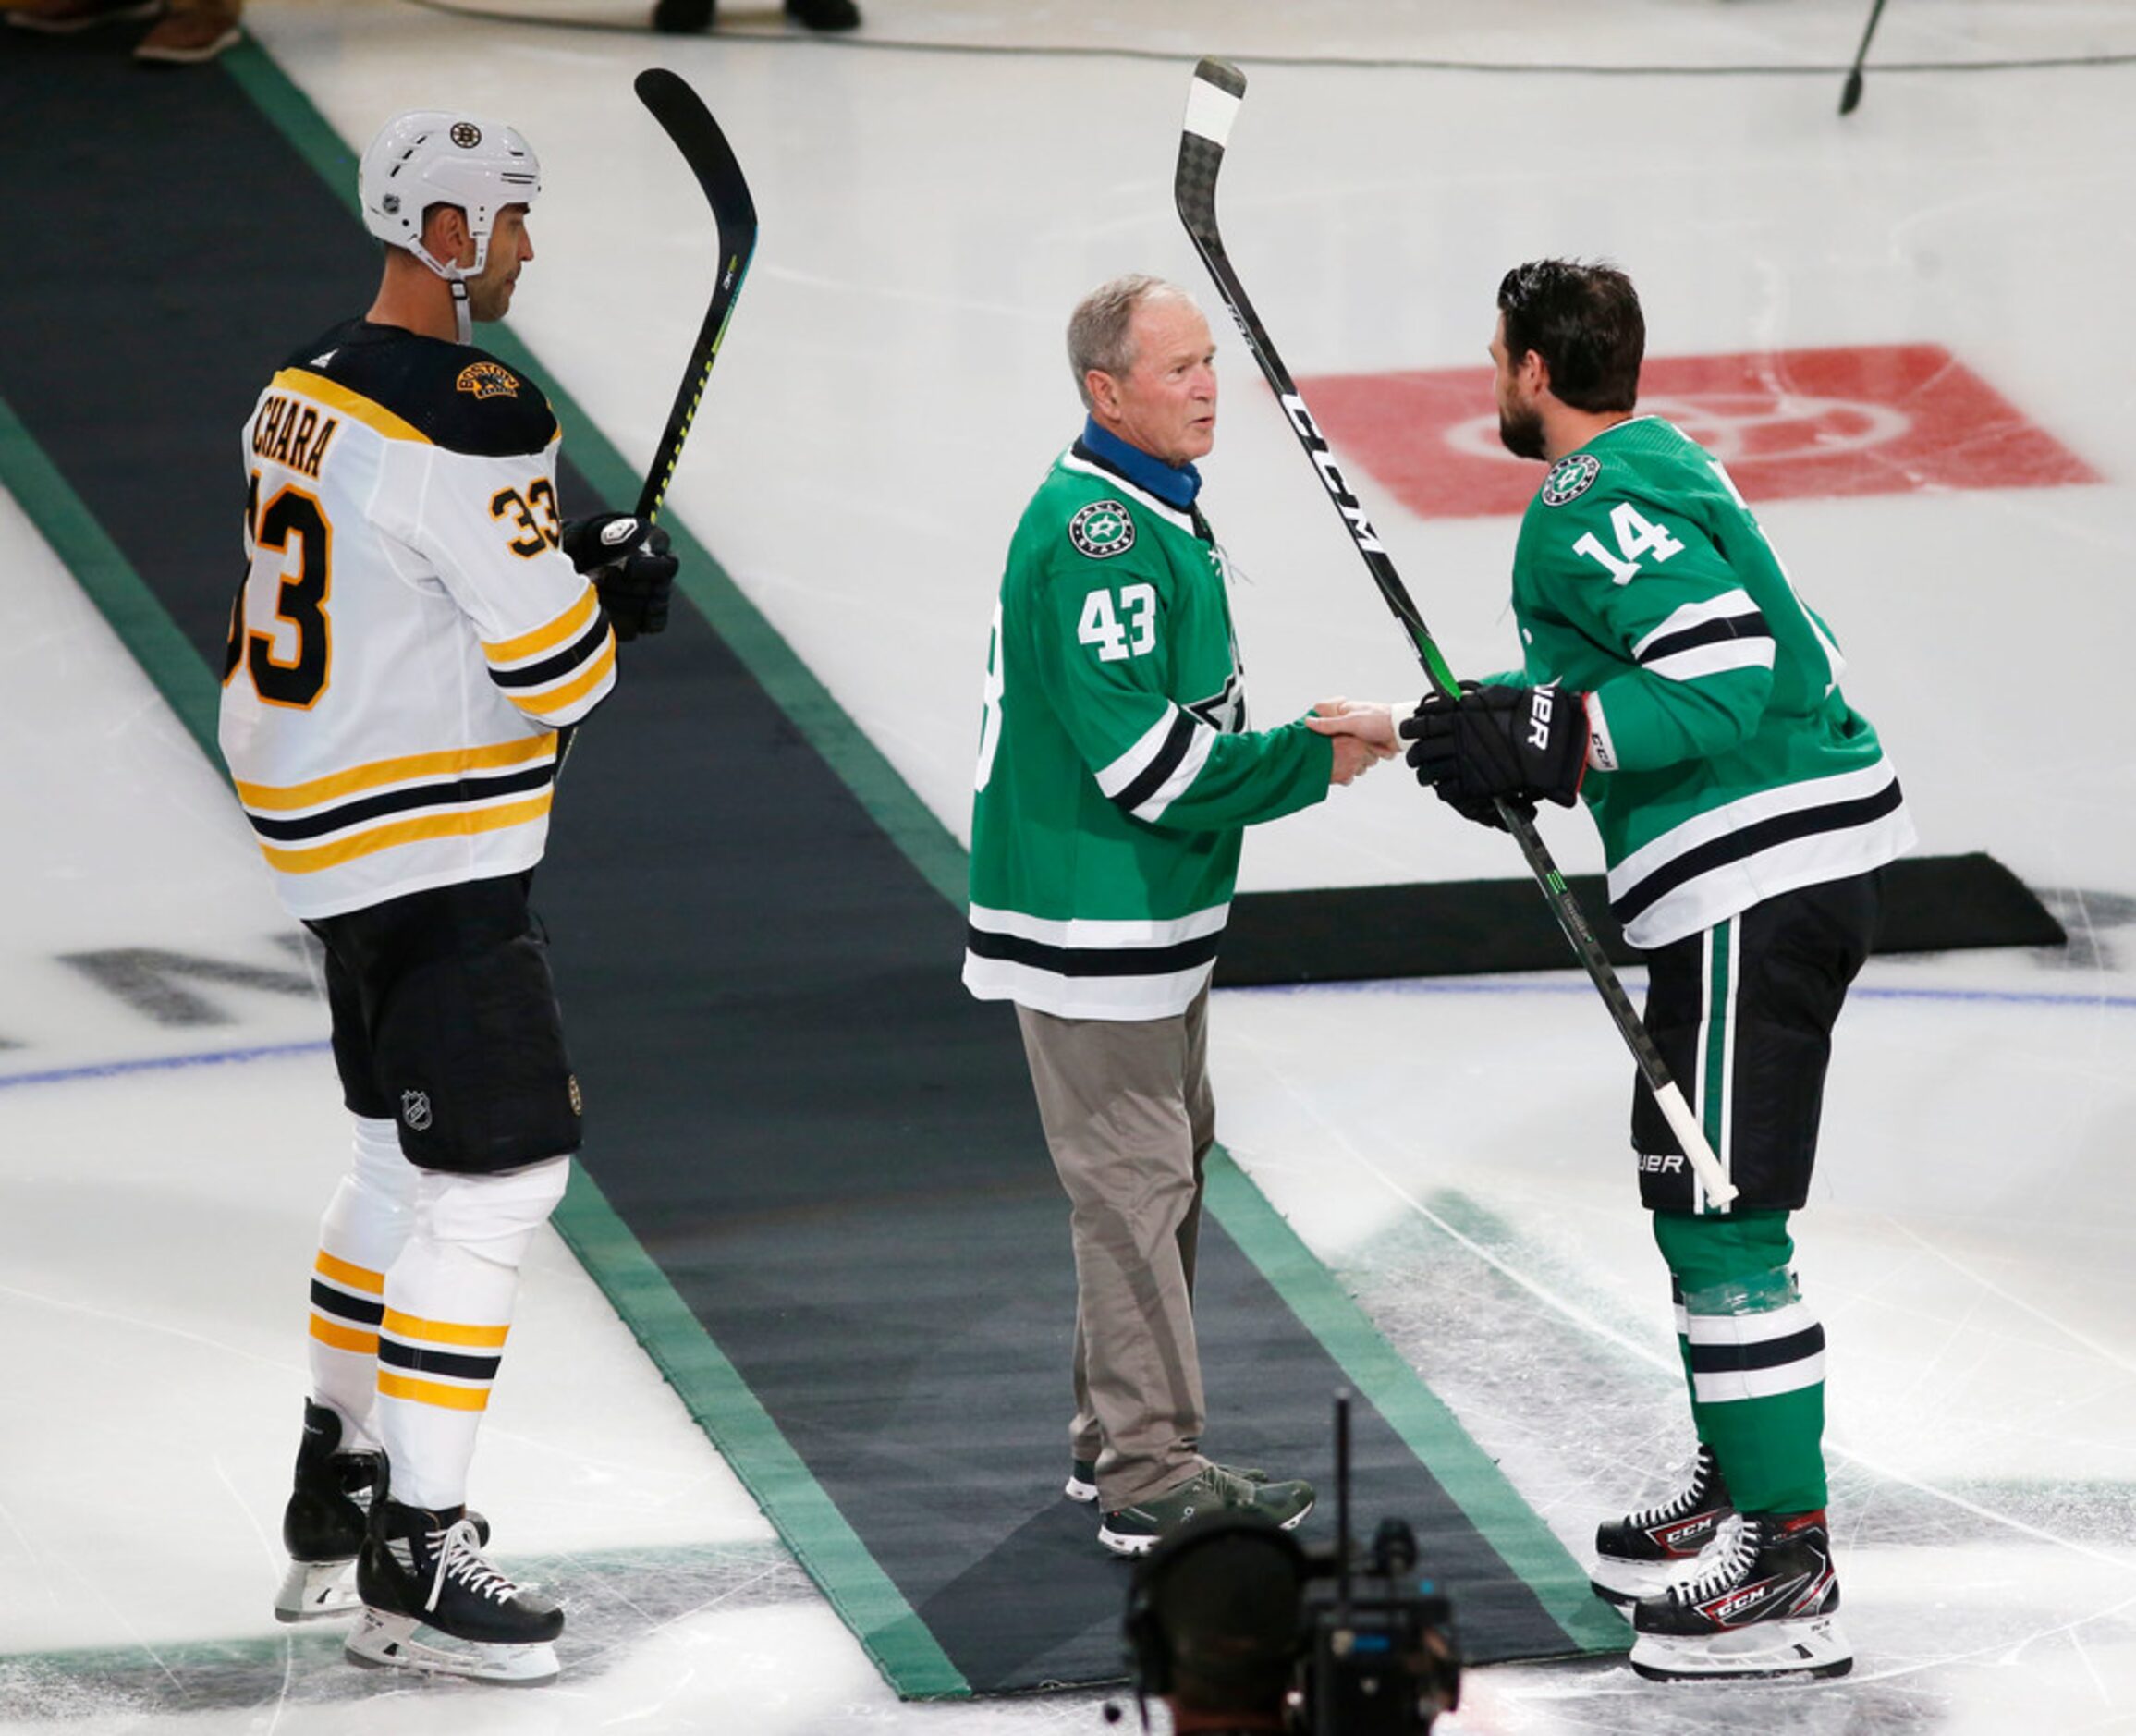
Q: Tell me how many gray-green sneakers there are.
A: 2